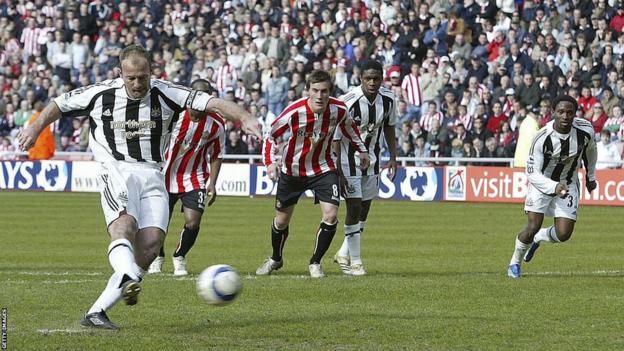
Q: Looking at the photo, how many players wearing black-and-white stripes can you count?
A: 3